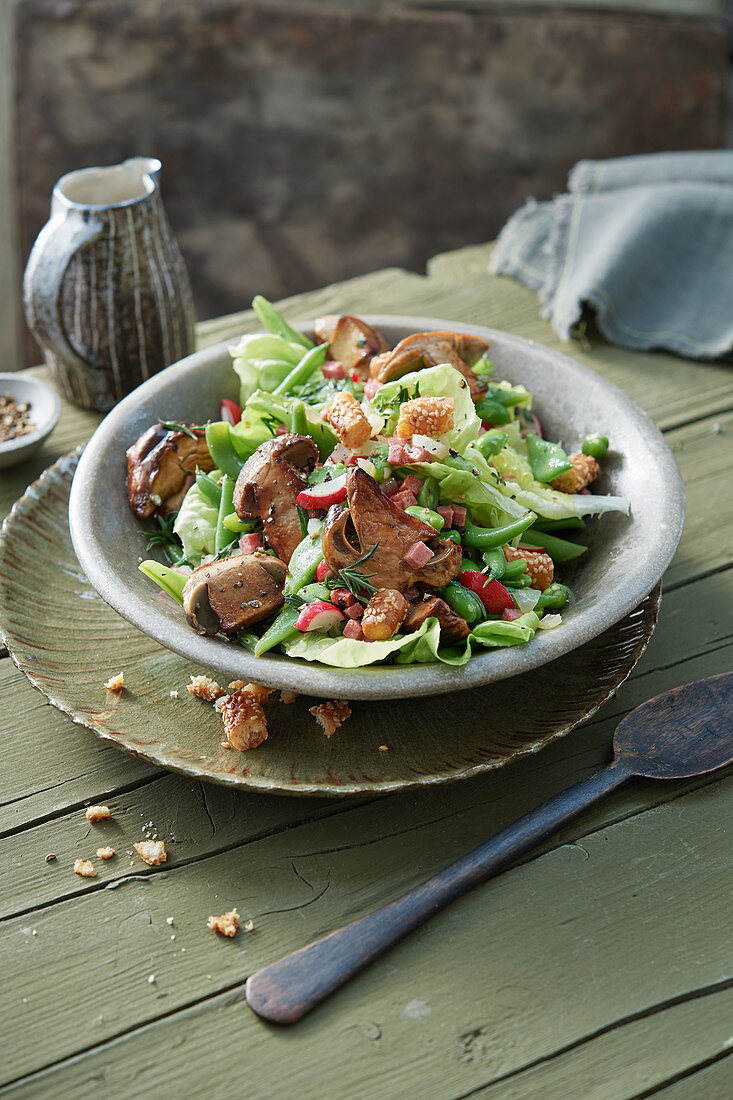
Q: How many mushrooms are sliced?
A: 7